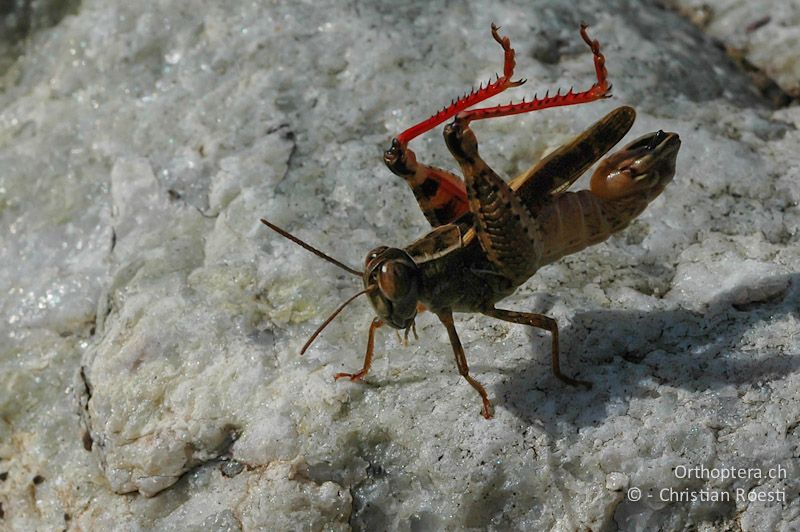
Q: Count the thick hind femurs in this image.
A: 2